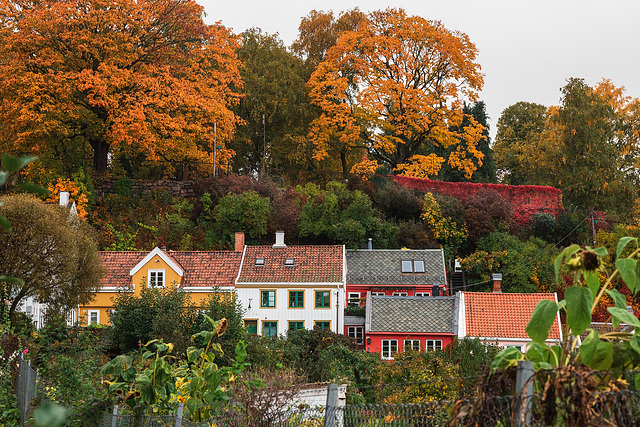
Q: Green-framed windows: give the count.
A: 6